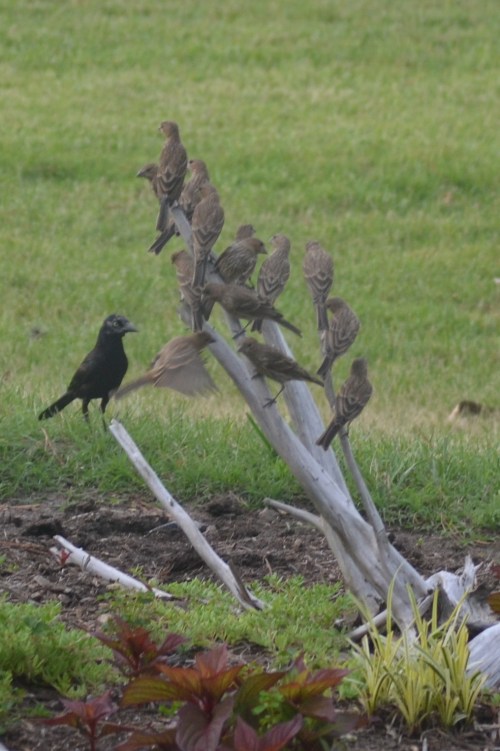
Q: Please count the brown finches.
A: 14